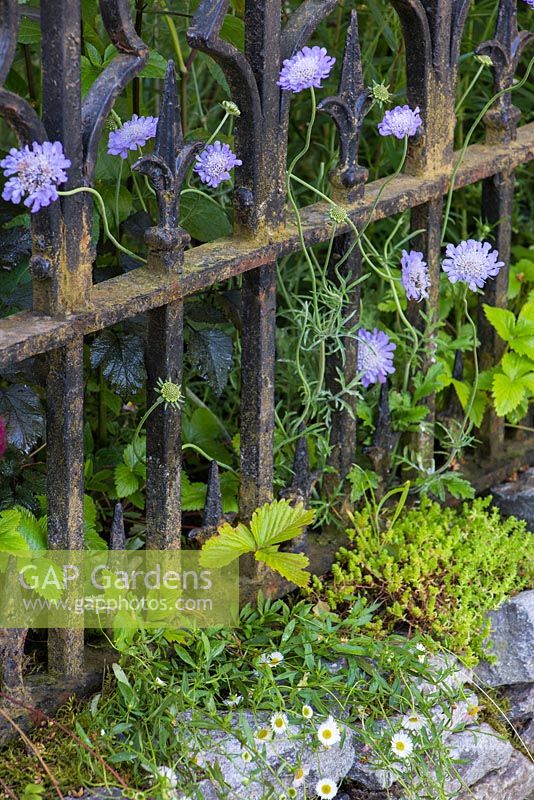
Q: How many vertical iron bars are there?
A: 6